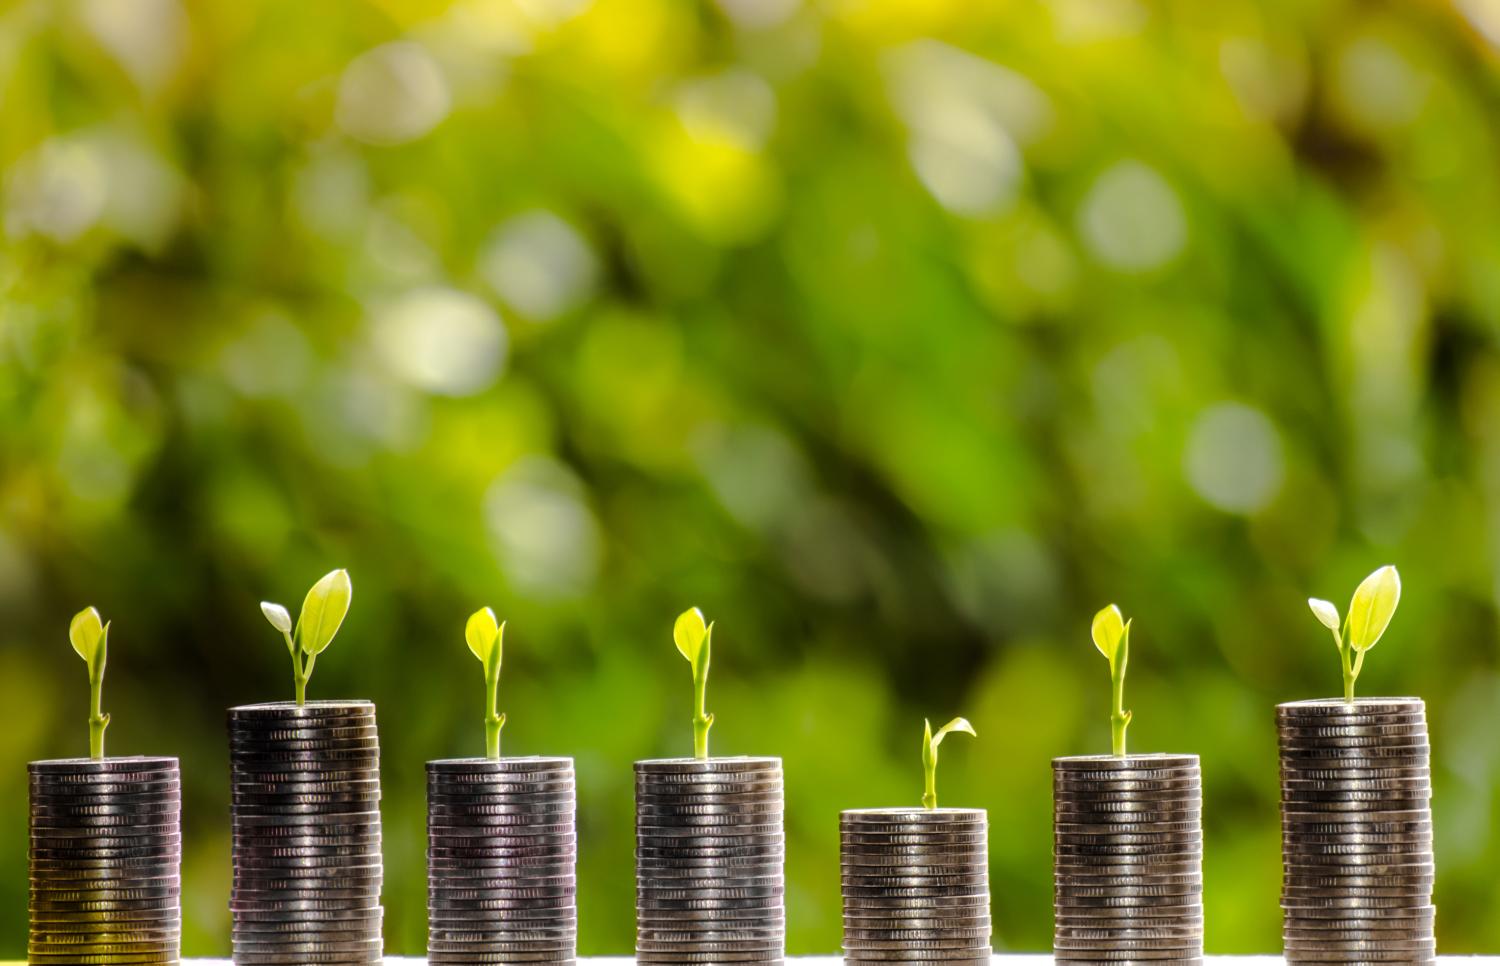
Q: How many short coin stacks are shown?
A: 1